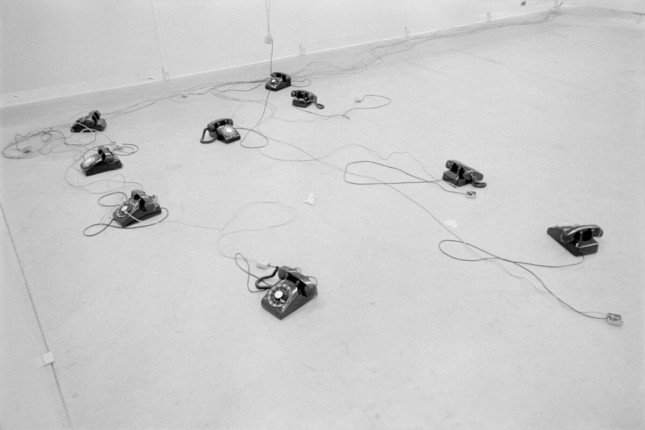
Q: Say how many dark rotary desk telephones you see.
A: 9